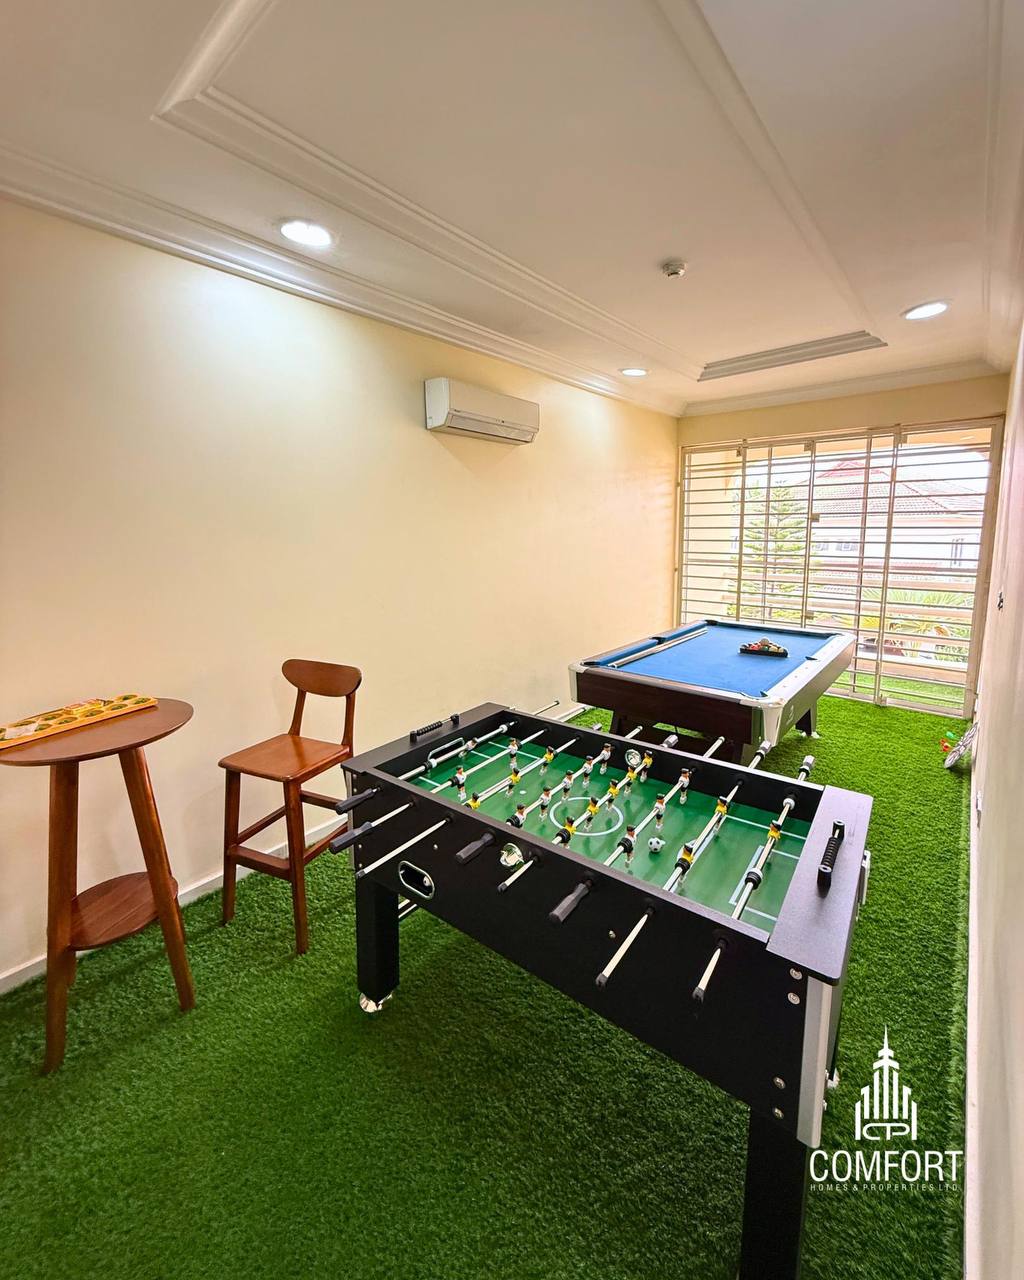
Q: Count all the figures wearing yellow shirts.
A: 11